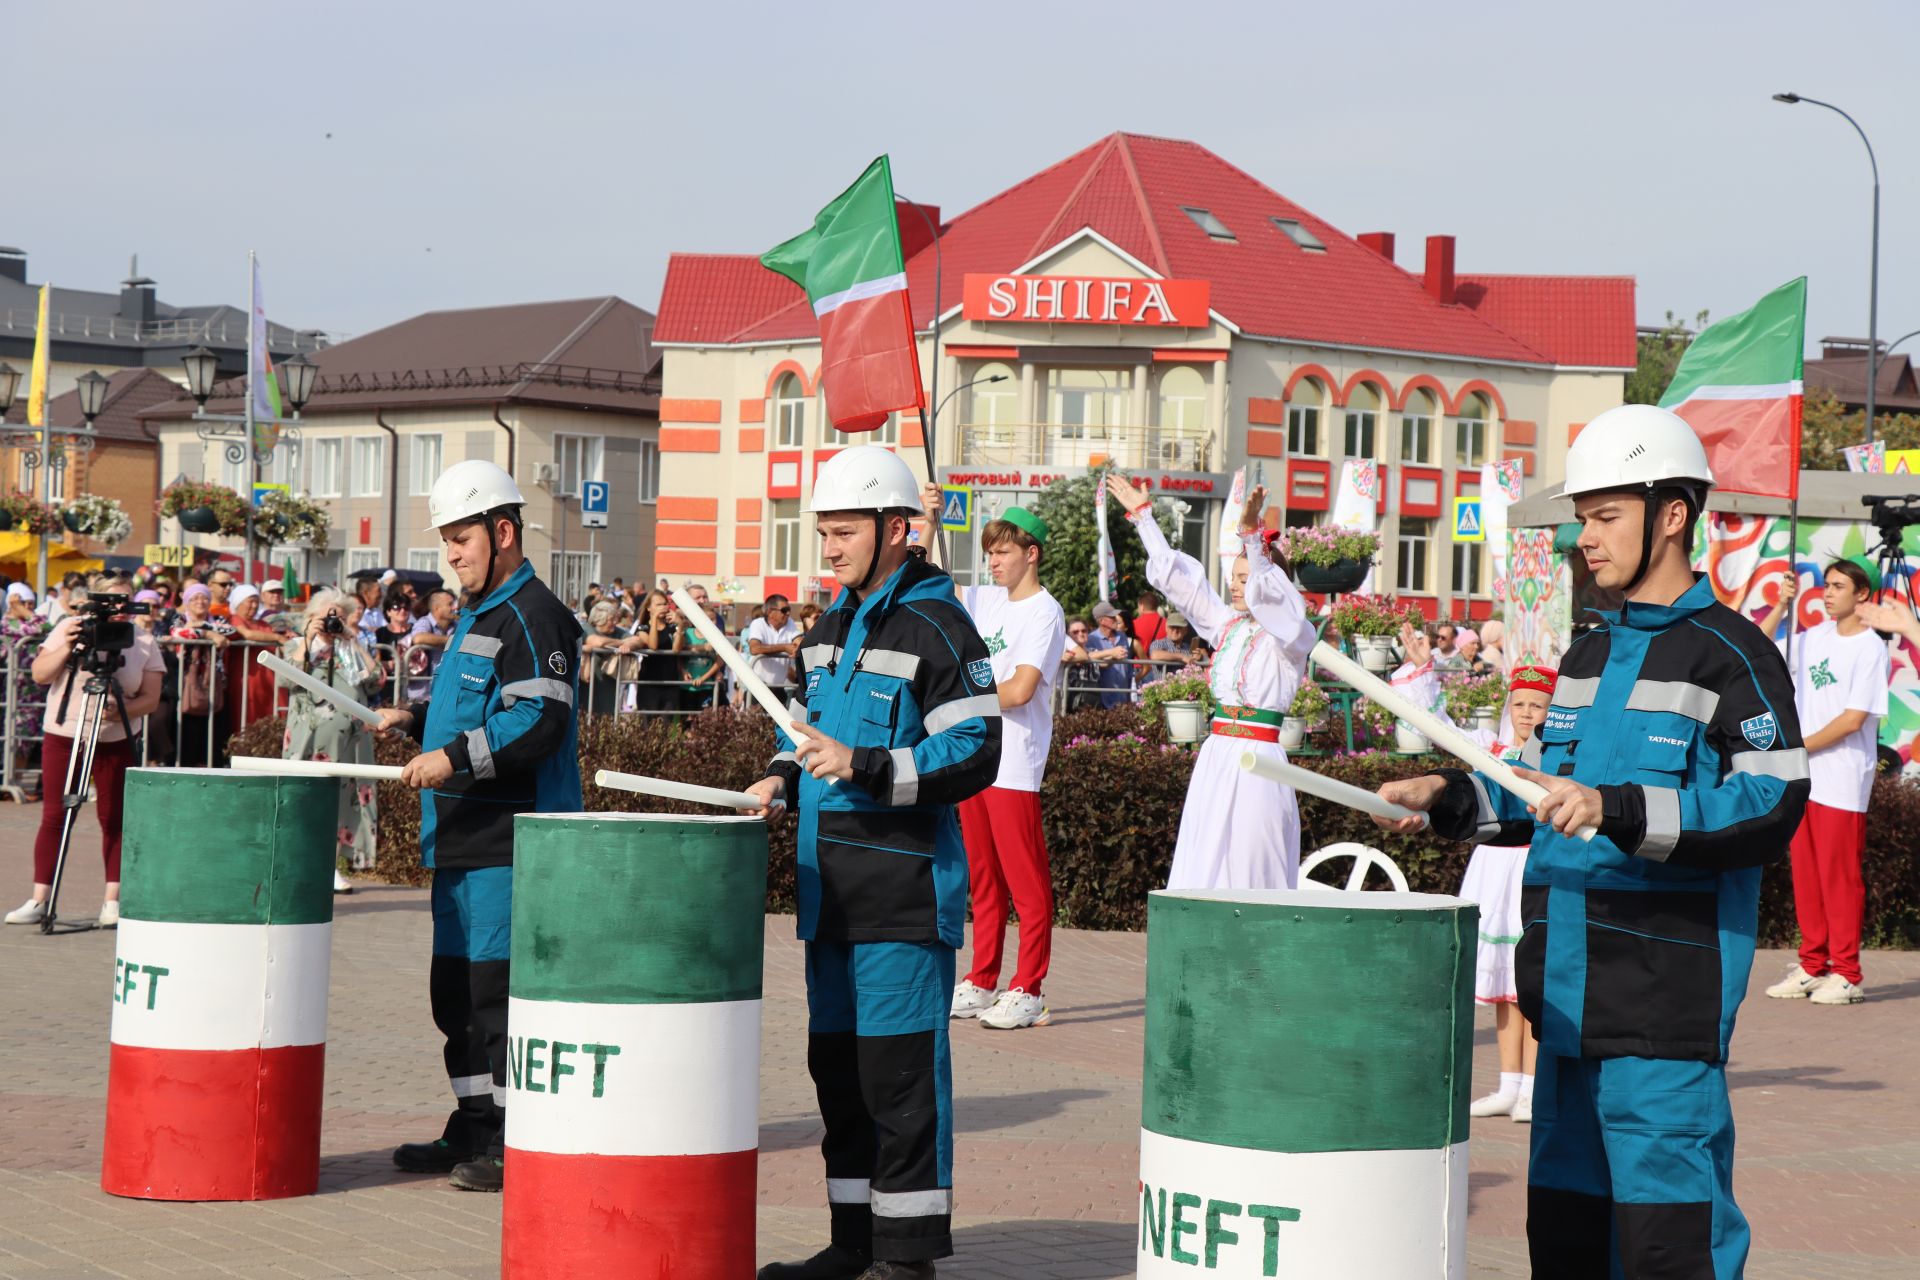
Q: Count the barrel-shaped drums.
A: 3